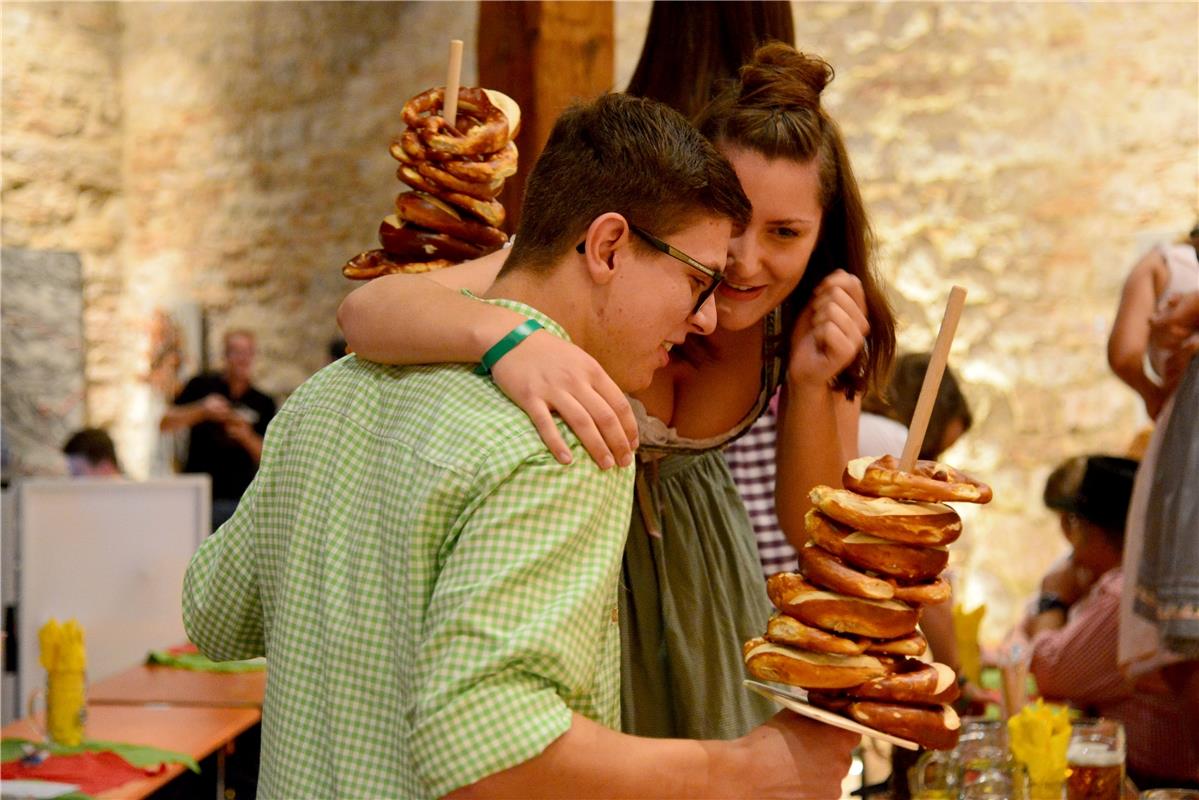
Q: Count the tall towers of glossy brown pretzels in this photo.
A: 2